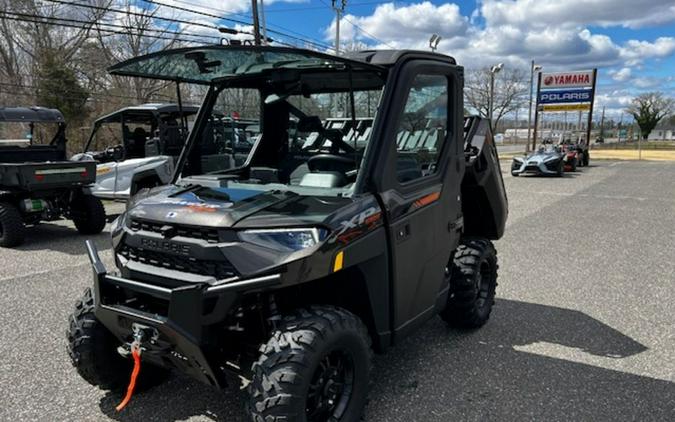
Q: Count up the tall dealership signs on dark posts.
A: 1